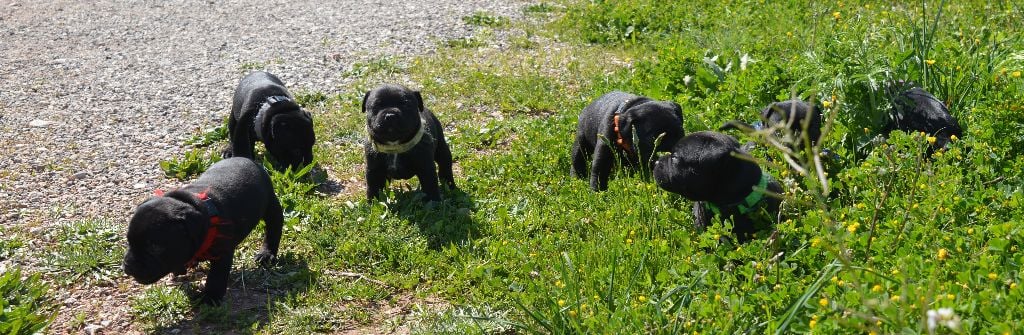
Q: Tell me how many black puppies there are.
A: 7